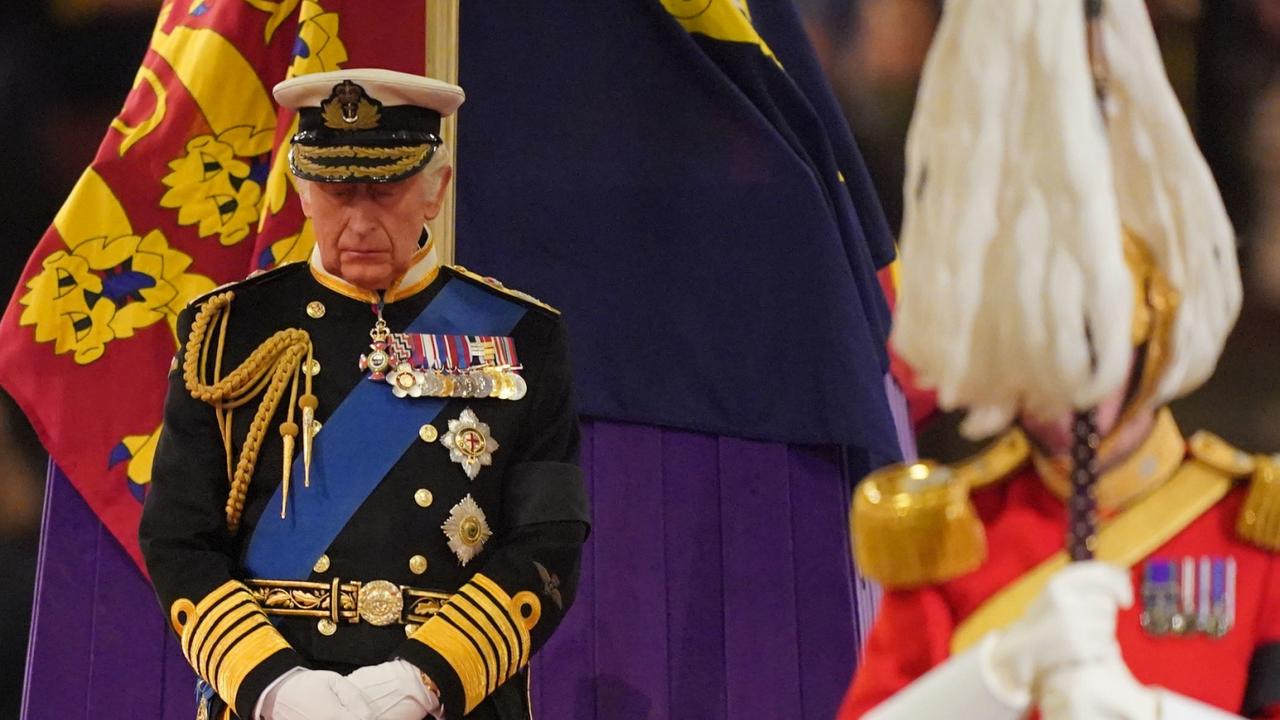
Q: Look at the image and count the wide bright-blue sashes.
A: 1